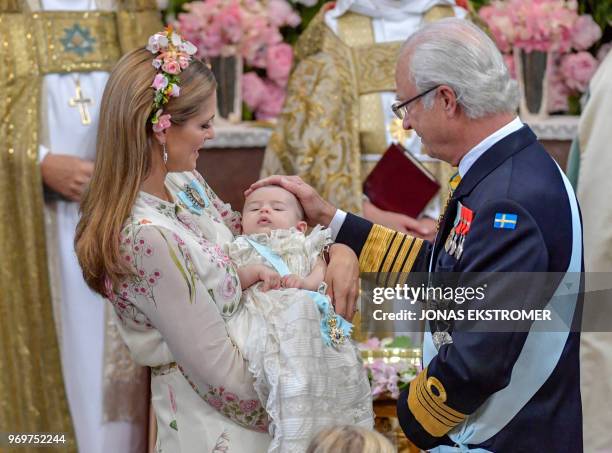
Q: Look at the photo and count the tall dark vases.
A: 2